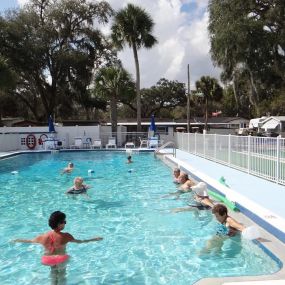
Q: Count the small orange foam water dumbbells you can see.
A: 0